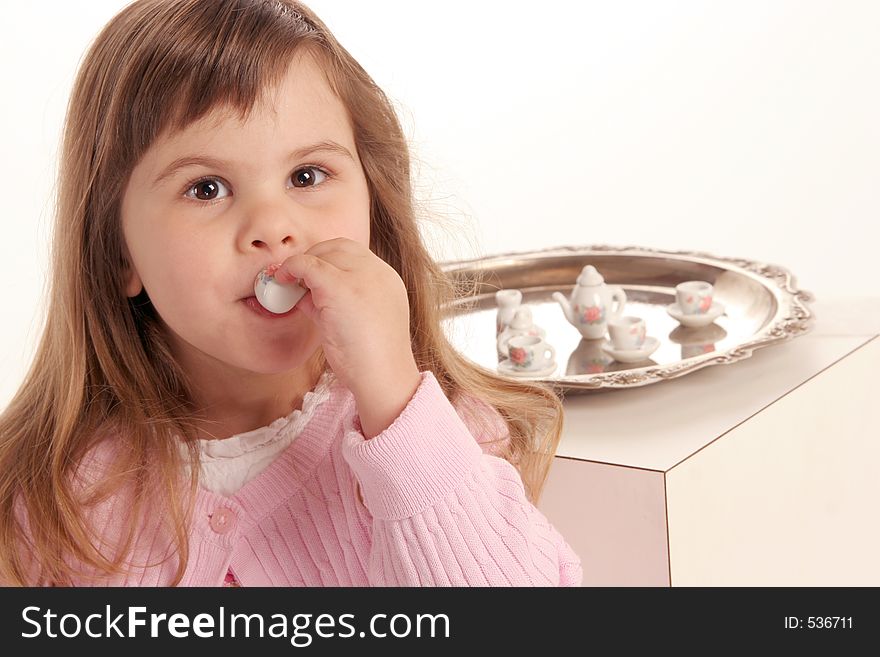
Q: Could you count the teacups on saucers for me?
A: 3